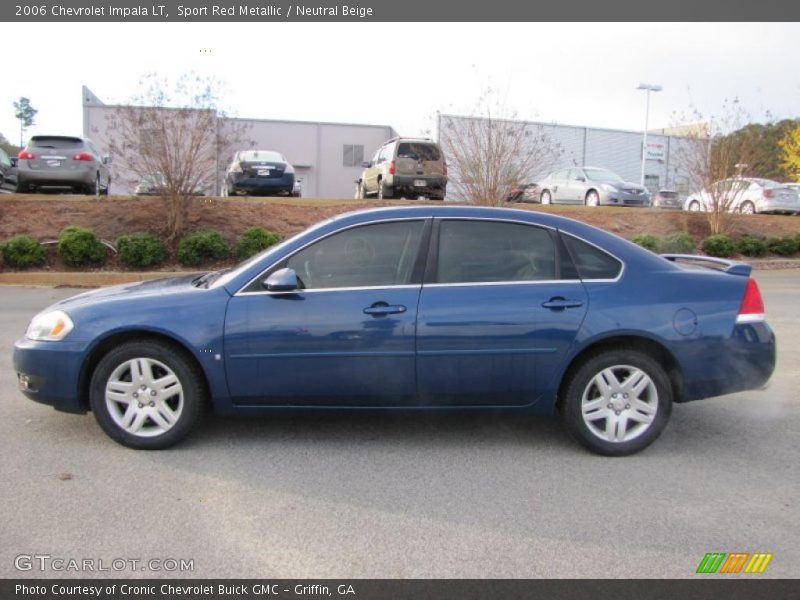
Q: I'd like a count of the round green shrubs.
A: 10